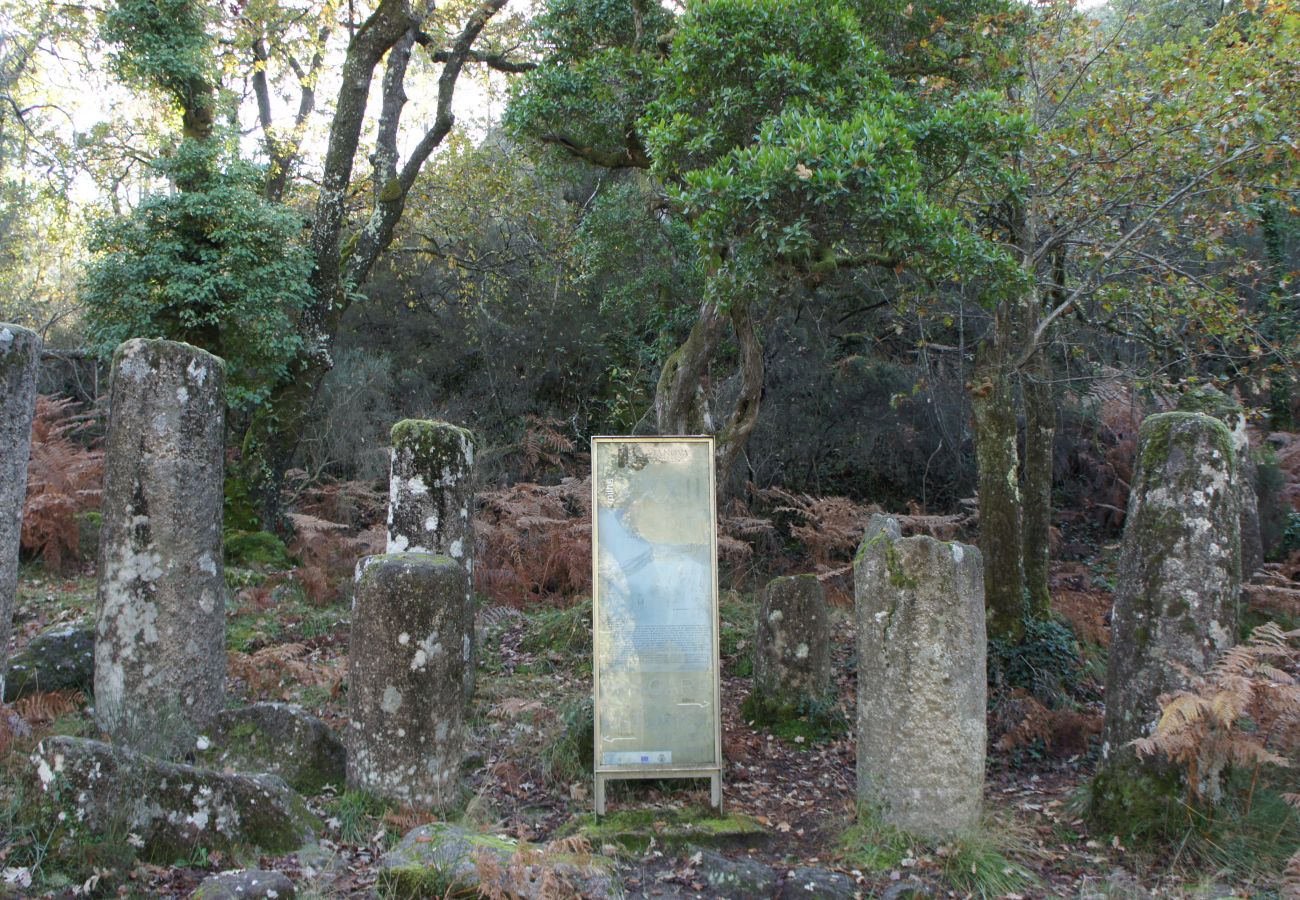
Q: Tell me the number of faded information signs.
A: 1